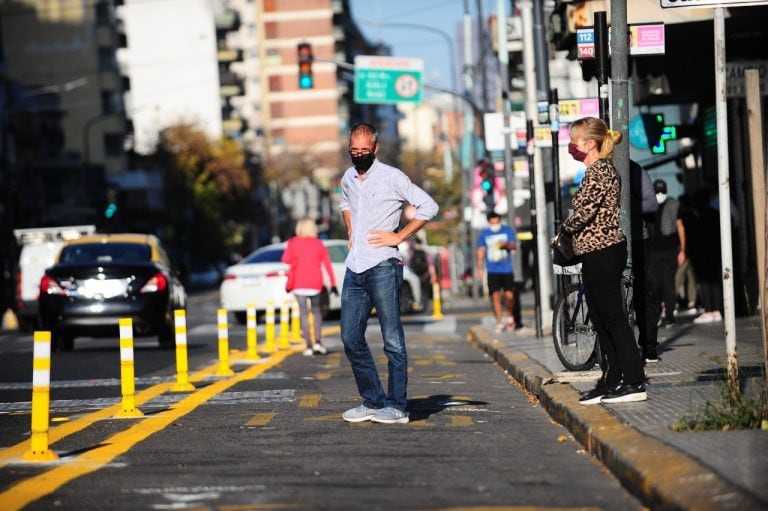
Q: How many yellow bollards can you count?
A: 10